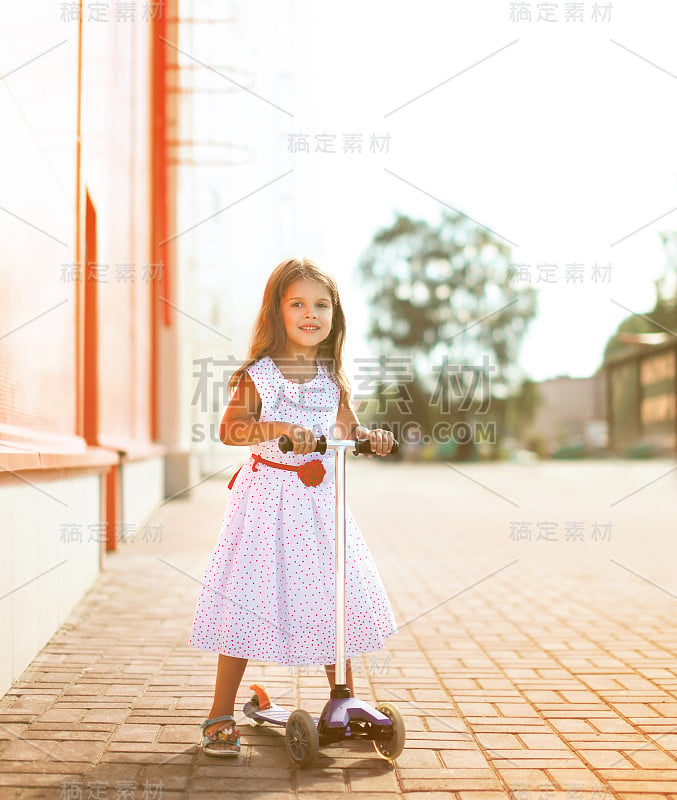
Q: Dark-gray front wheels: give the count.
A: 2